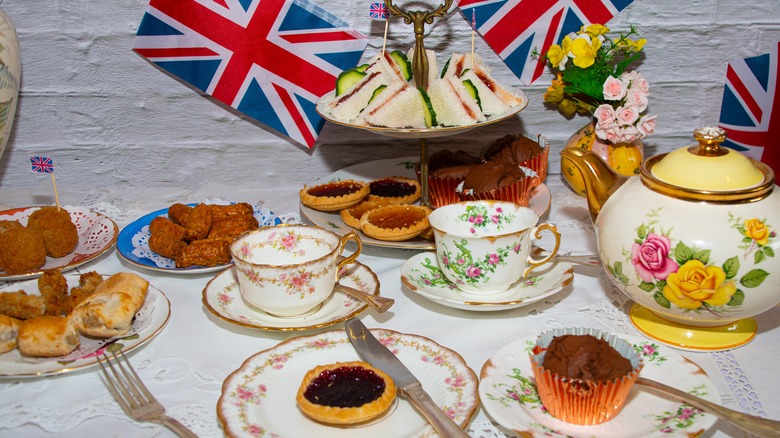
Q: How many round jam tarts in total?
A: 5